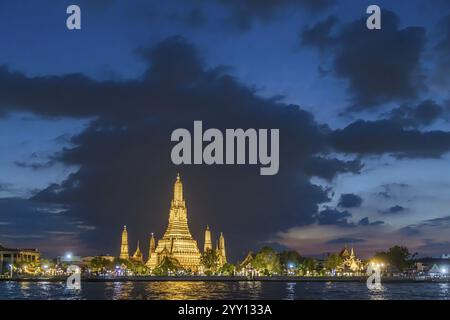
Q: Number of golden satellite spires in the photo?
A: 4